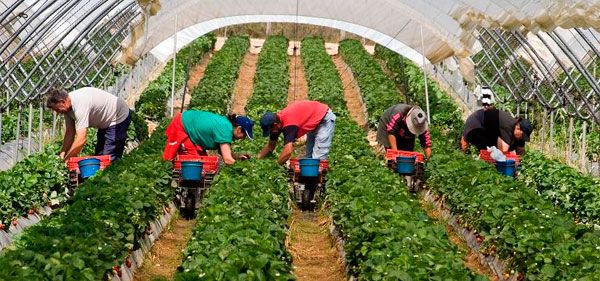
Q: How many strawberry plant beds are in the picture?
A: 6